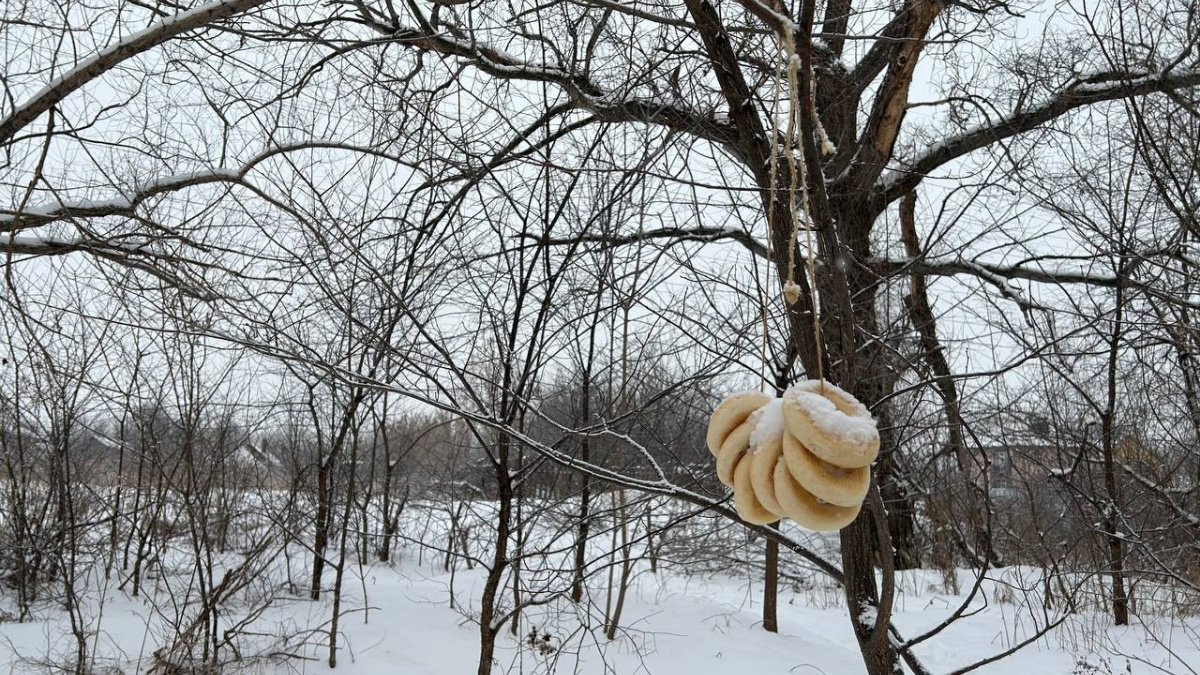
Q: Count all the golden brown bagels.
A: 7